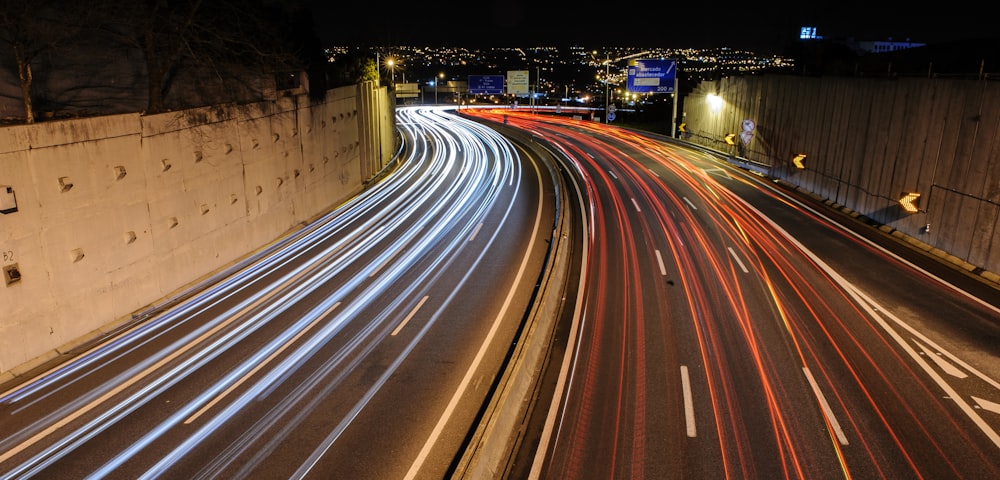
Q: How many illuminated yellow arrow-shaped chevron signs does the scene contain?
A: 4